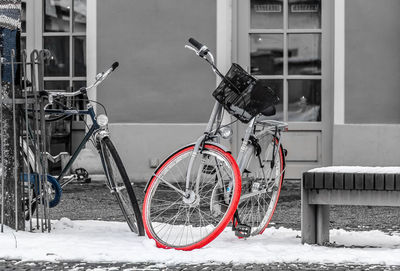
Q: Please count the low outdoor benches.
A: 1